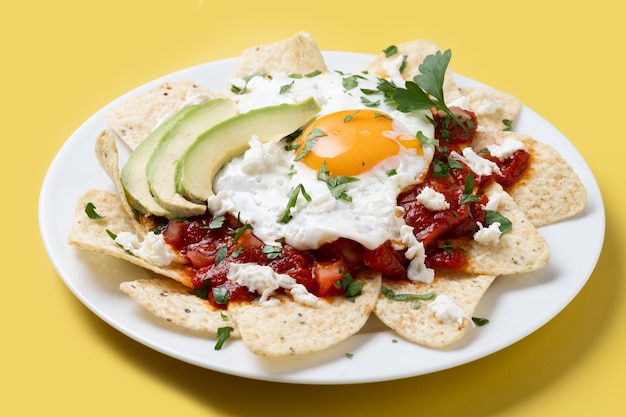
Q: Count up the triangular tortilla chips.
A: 11